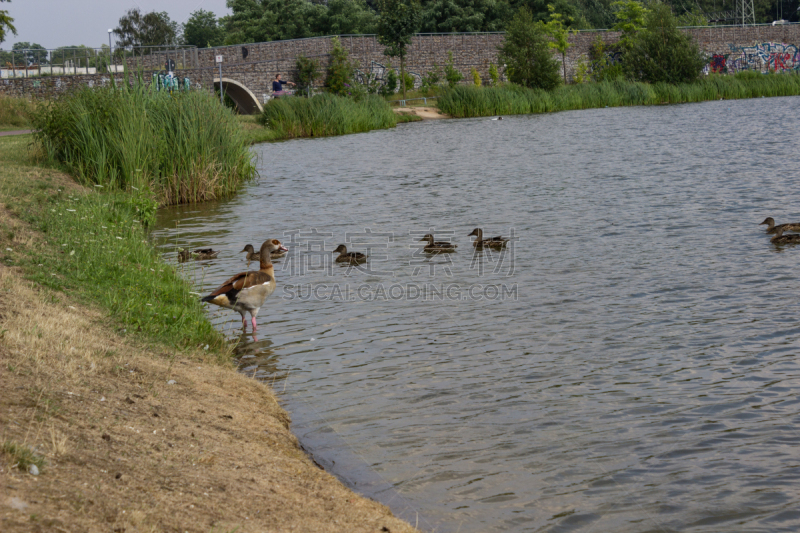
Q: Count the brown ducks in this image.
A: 7